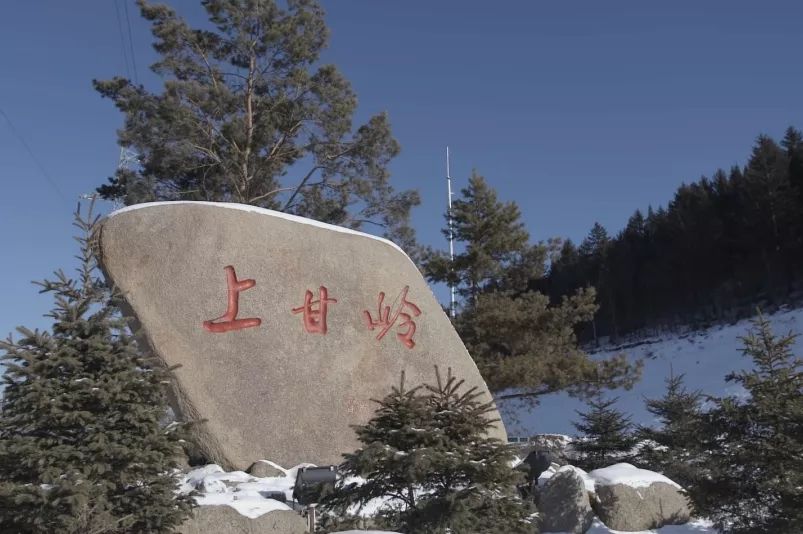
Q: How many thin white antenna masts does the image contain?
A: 1